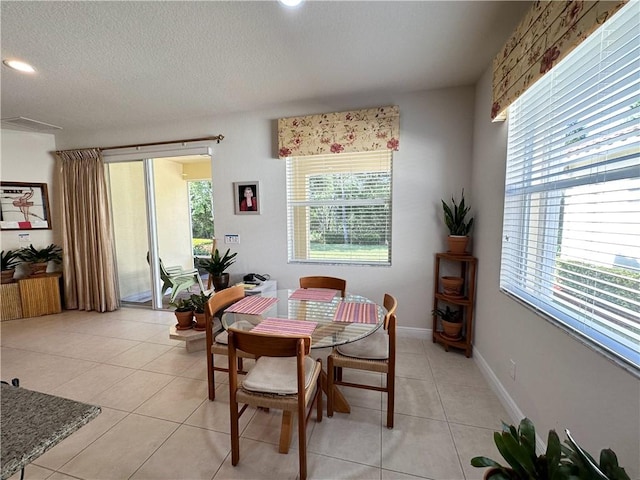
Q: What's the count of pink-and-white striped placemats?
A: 4